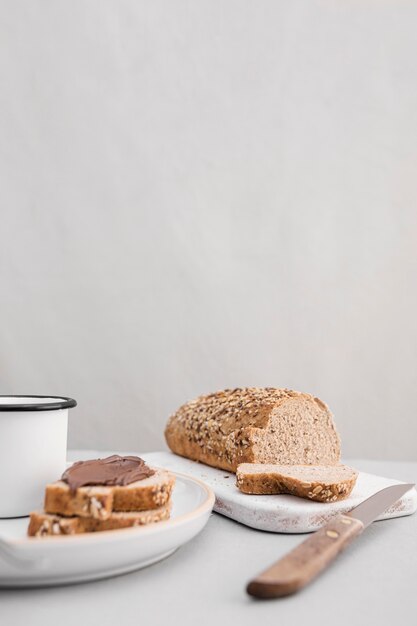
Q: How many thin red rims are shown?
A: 0